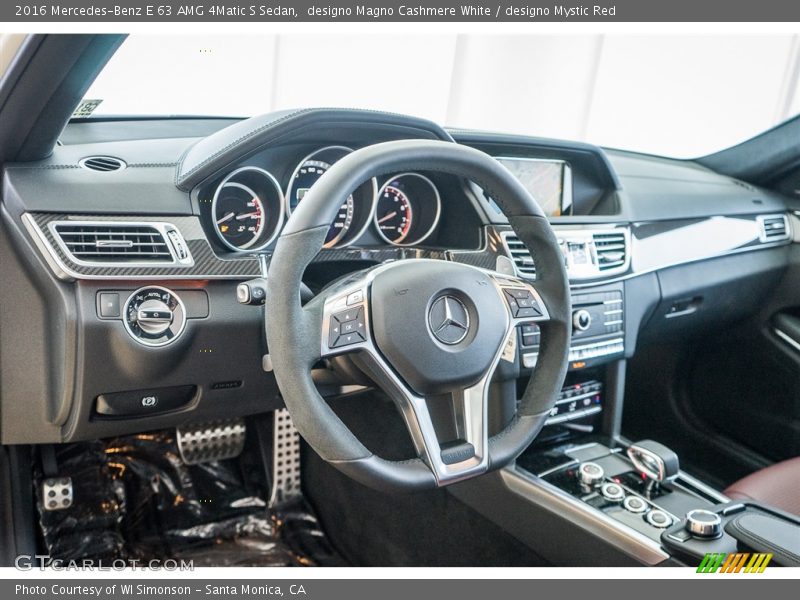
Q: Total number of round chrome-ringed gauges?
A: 3